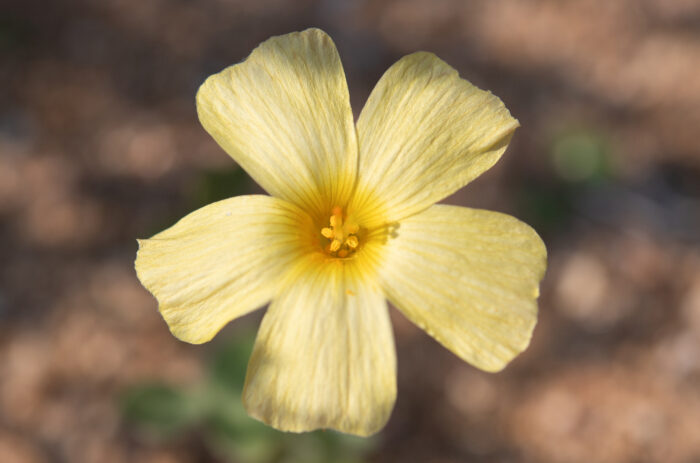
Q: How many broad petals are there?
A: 5